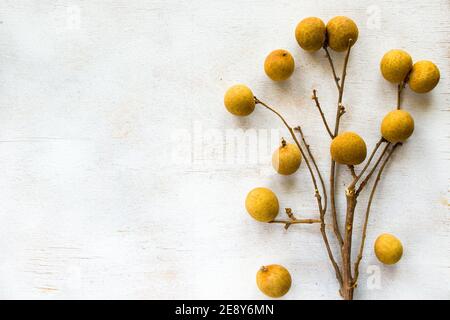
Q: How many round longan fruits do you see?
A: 12